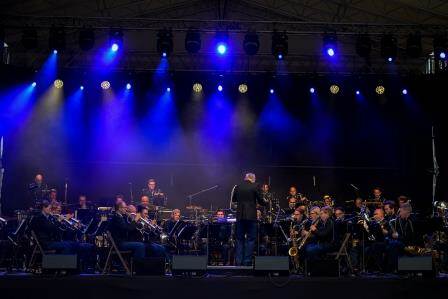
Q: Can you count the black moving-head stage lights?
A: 14